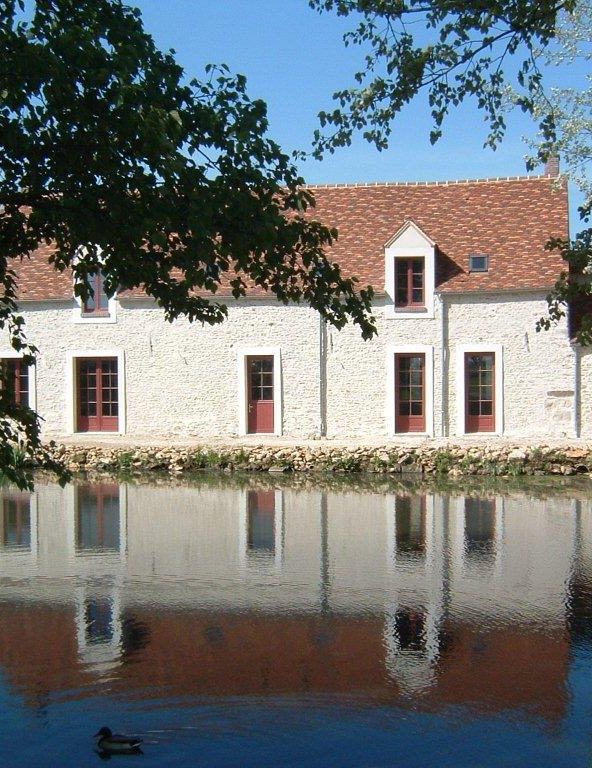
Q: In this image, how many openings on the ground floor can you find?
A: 5